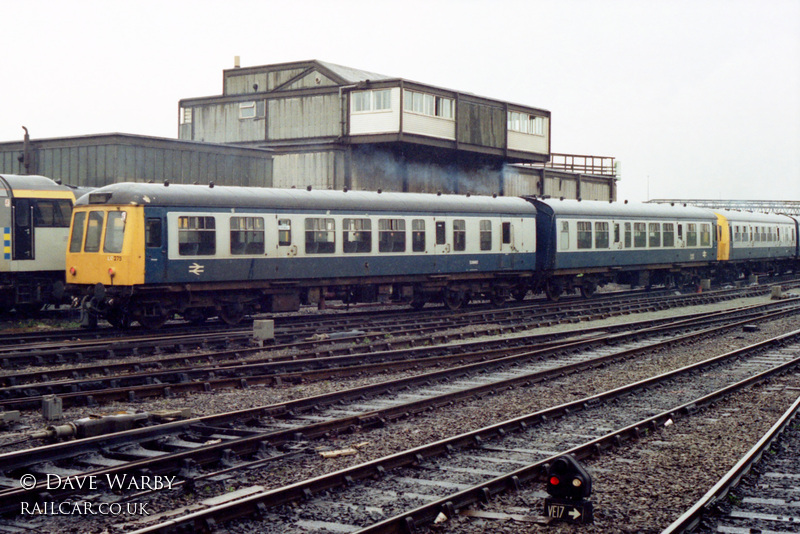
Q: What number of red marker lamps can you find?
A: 2